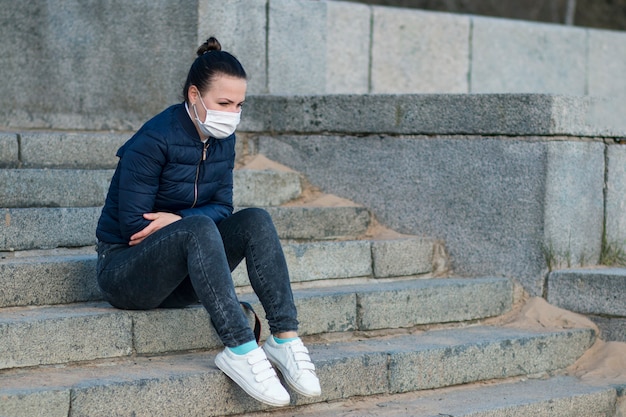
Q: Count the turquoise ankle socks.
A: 2